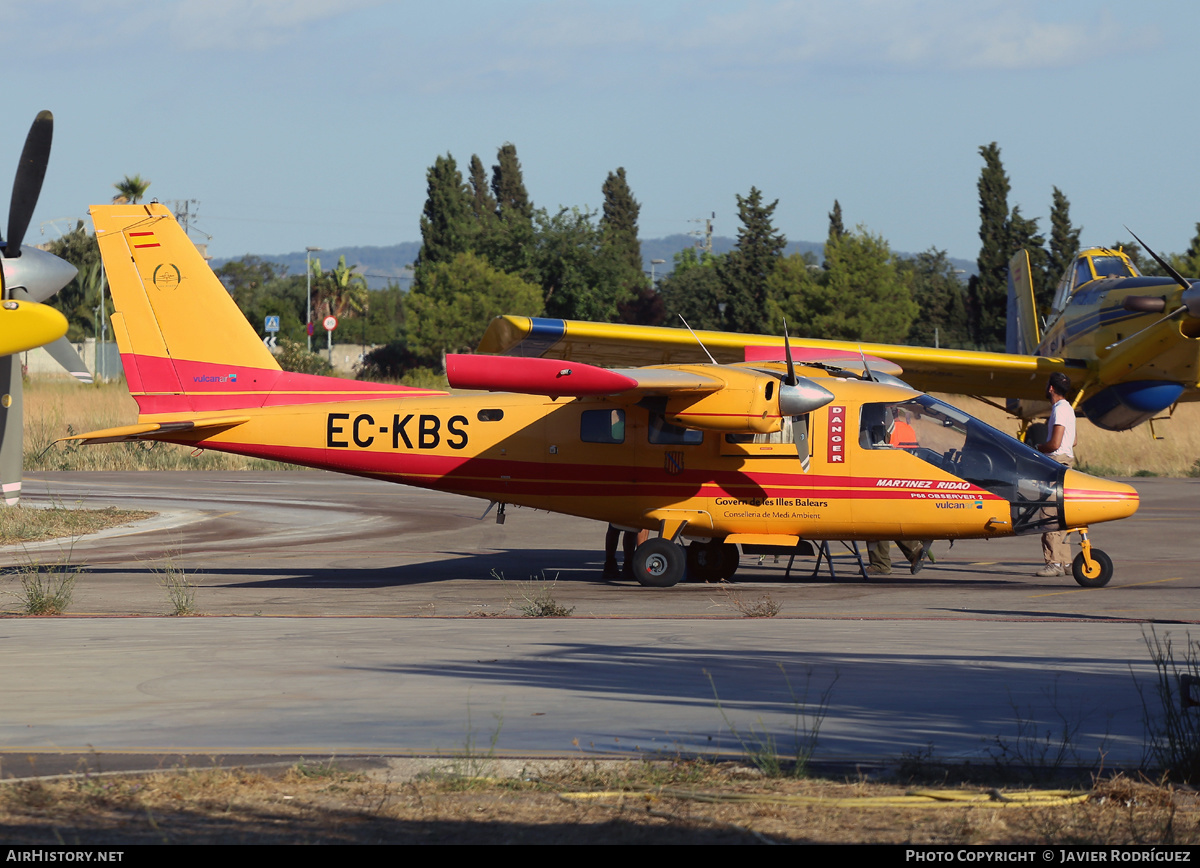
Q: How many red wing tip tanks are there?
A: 2